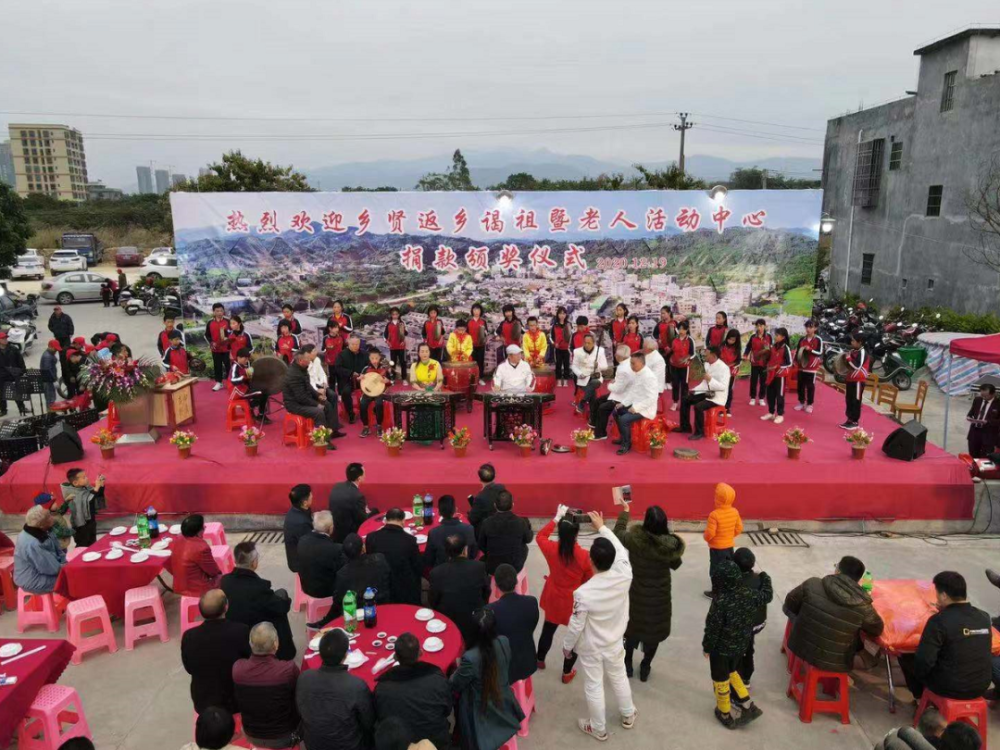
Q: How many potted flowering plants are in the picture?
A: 12